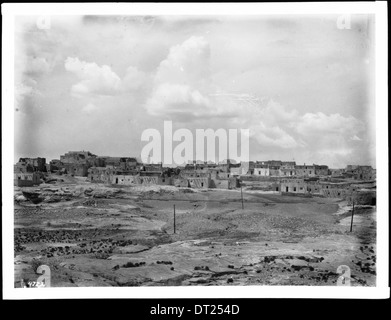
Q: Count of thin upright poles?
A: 3